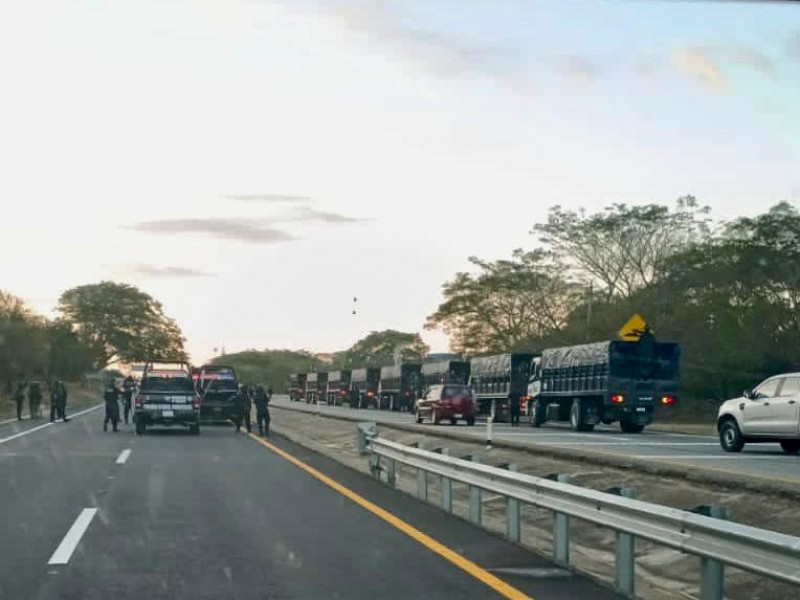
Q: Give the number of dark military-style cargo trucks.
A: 8